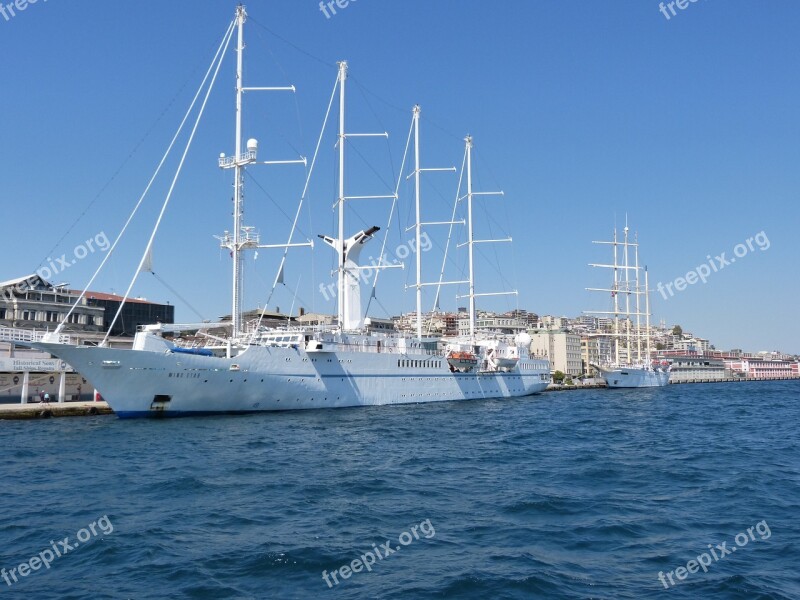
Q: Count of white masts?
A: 8